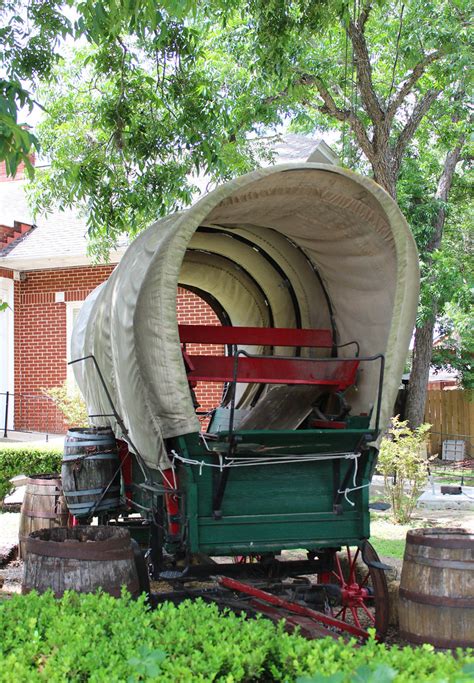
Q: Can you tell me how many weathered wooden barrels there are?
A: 4